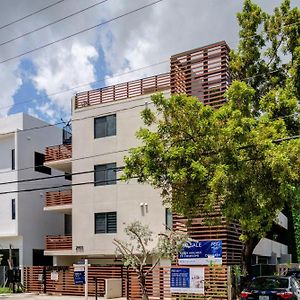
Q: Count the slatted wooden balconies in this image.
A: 3